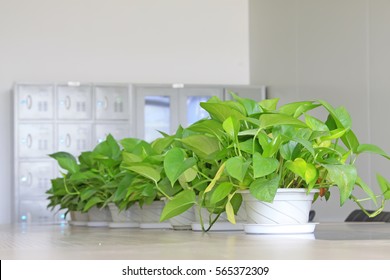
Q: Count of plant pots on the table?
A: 7